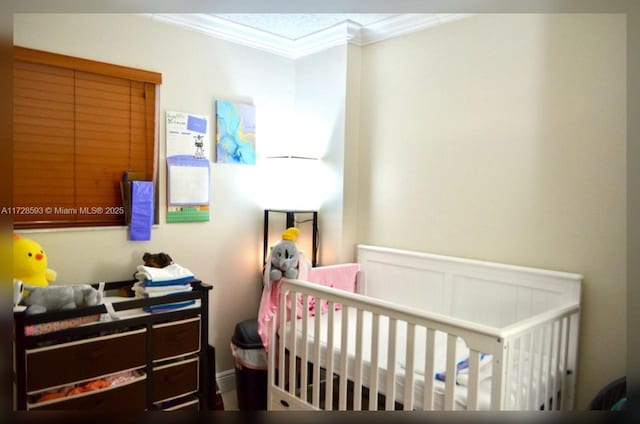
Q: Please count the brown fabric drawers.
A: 5